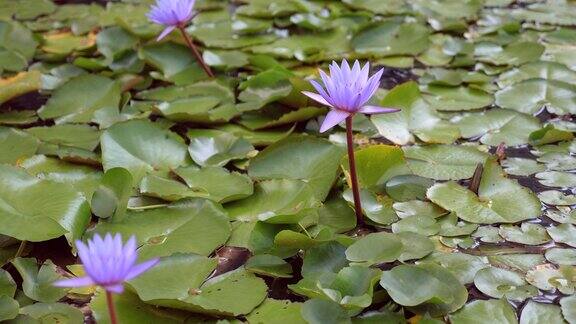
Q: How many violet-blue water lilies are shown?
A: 3